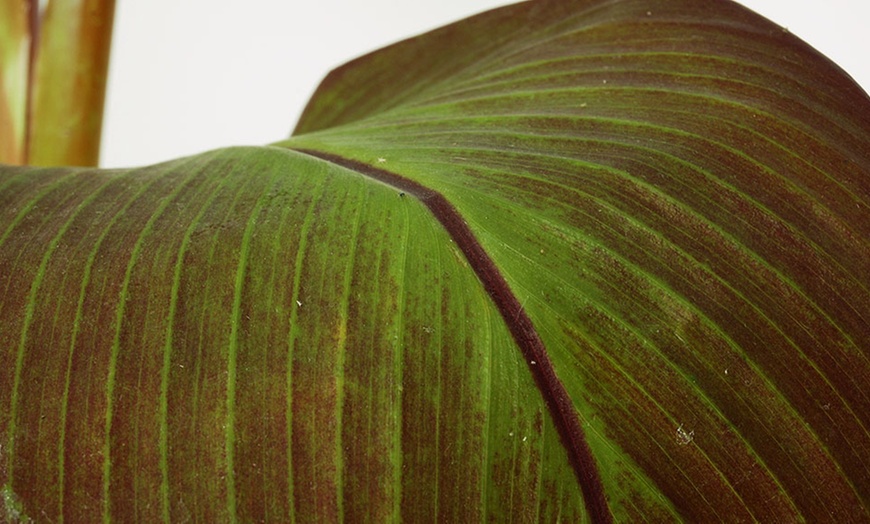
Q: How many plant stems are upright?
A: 2